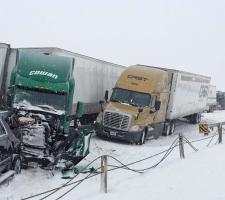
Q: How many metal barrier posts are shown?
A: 3